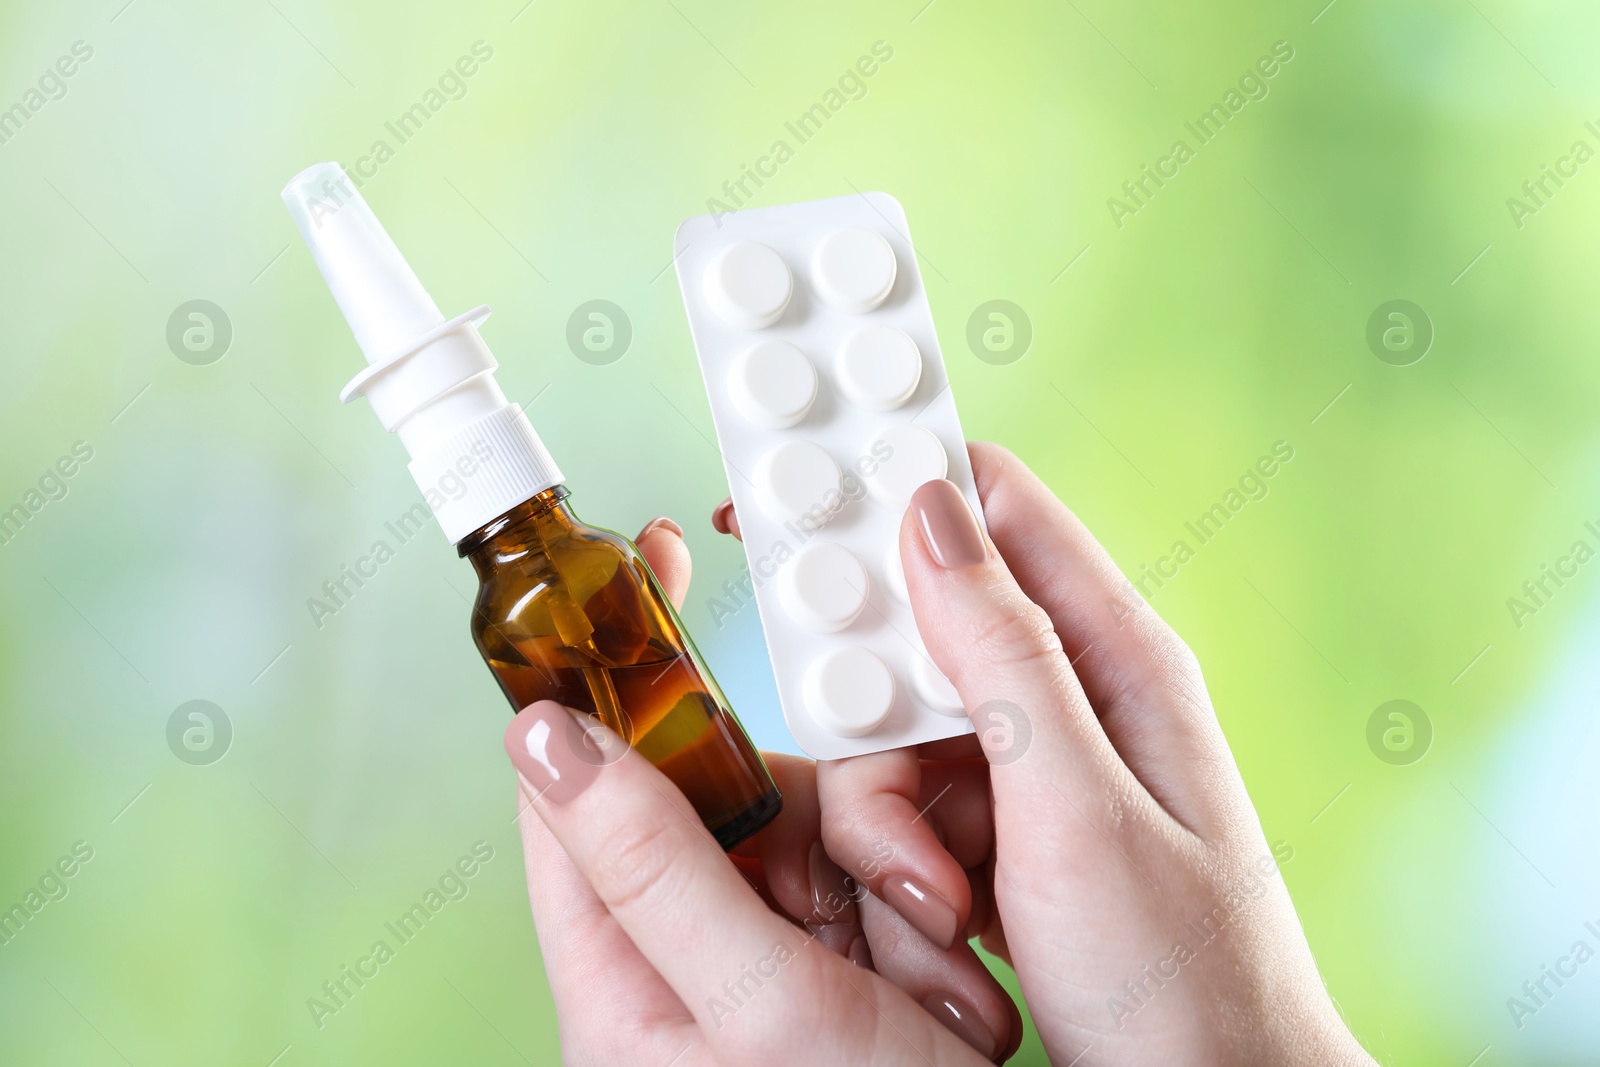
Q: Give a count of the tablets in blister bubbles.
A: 10